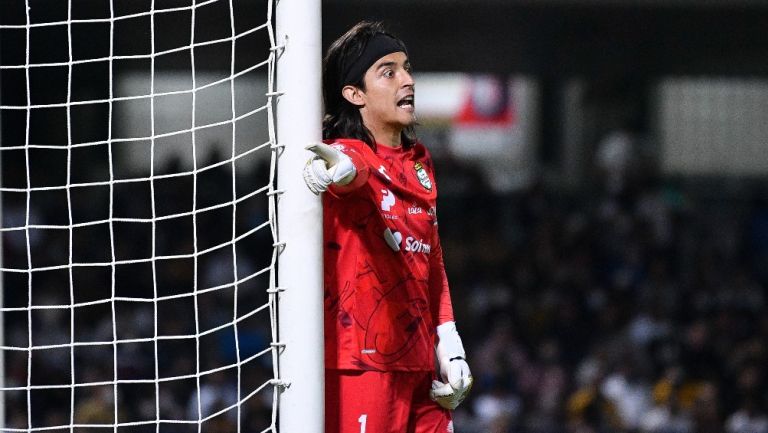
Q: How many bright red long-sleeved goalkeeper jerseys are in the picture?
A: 1